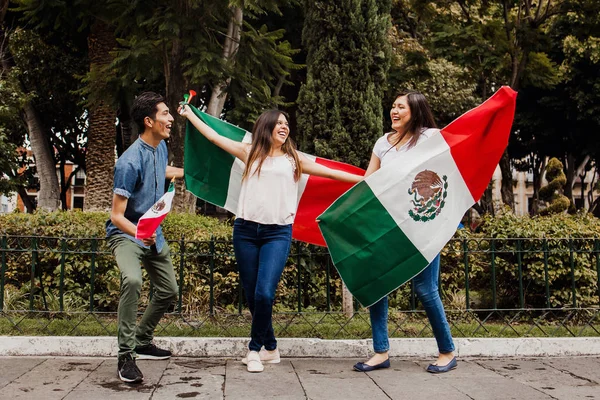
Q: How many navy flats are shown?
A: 2